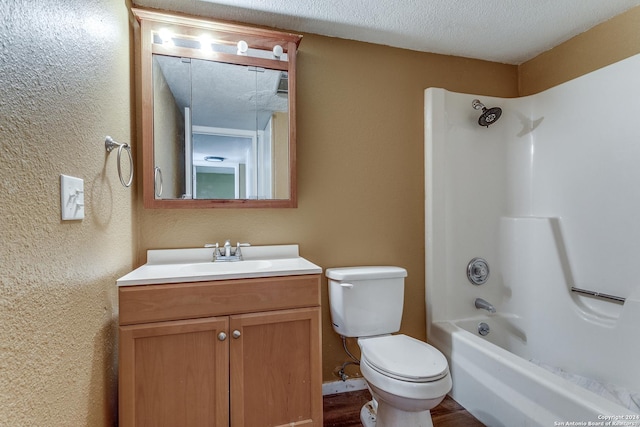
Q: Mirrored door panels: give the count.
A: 3